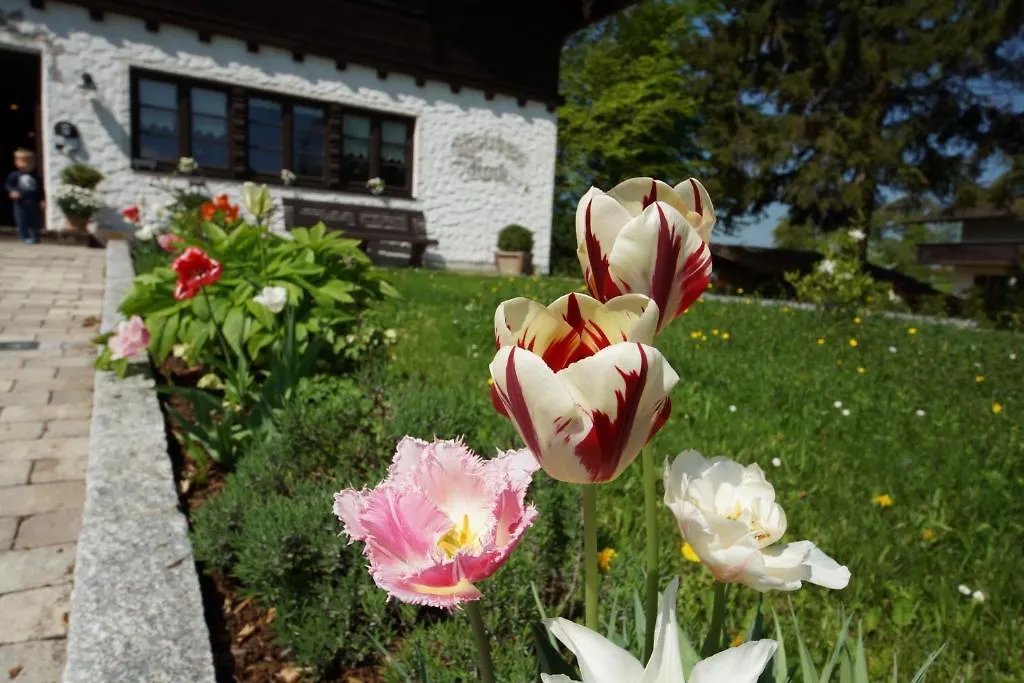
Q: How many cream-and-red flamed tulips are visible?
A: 2